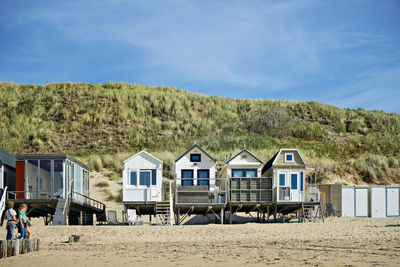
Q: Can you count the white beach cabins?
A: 4